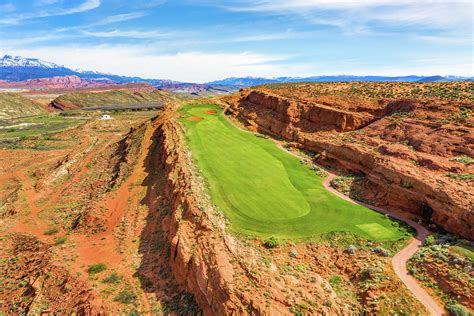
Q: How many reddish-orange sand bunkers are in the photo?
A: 2